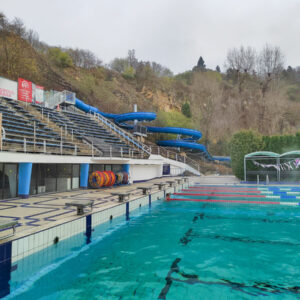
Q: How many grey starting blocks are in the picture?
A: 8